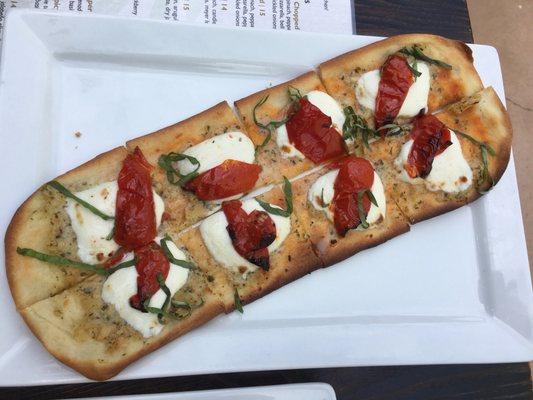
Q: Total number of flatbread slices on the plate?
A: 8